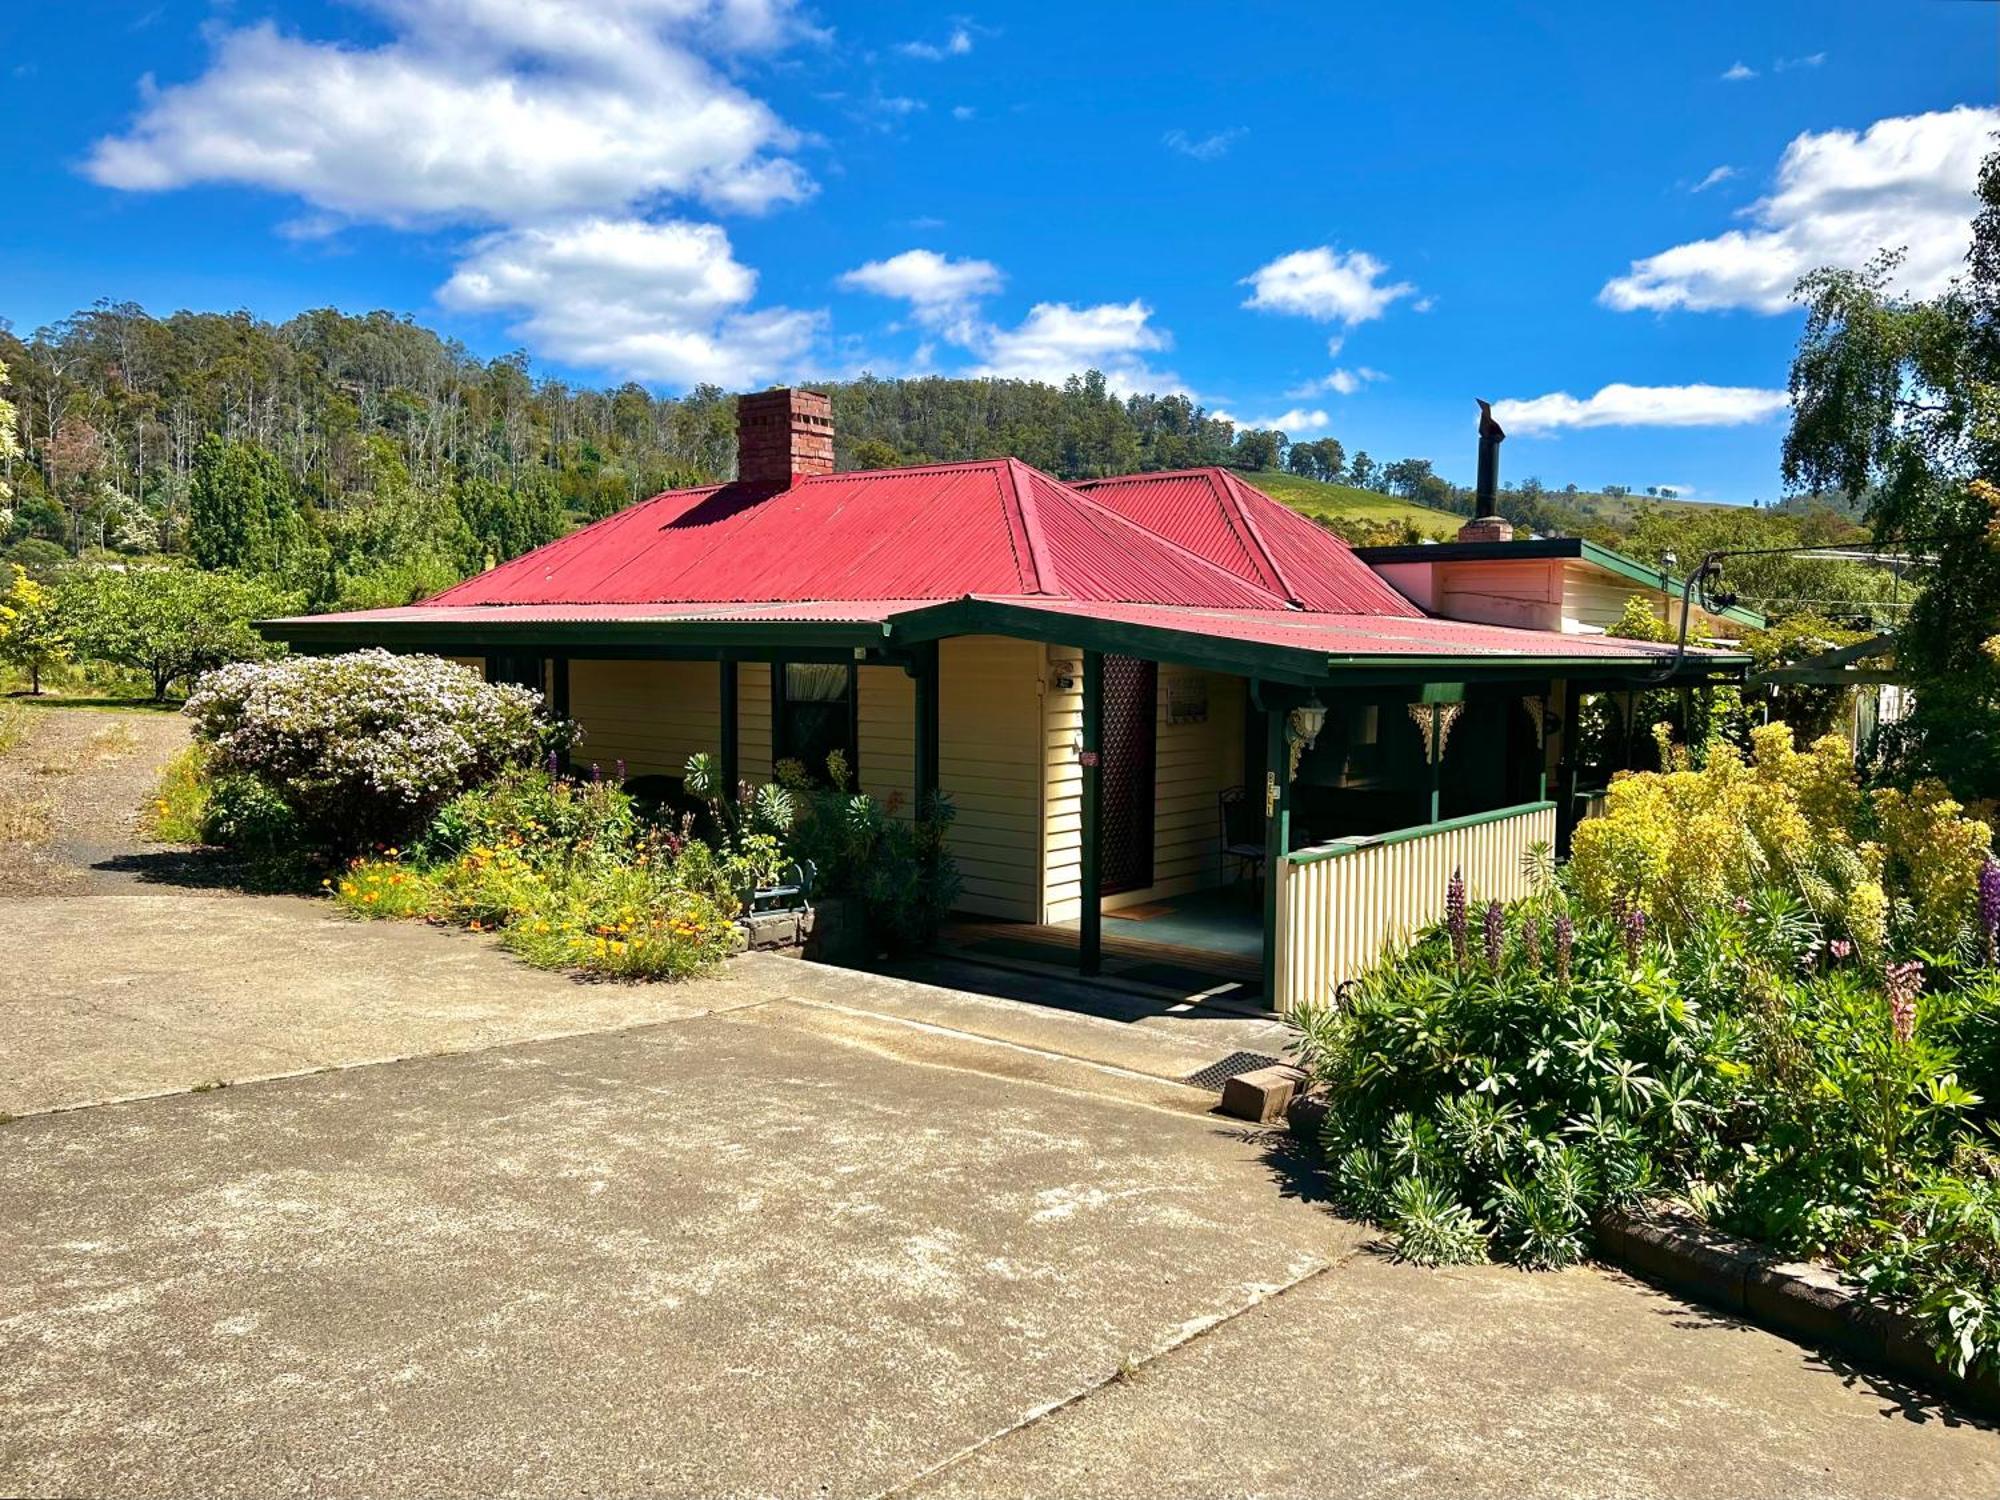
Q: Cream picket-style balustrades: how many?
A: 1